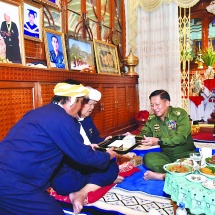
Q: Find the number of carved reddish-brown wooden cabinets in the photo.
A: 1